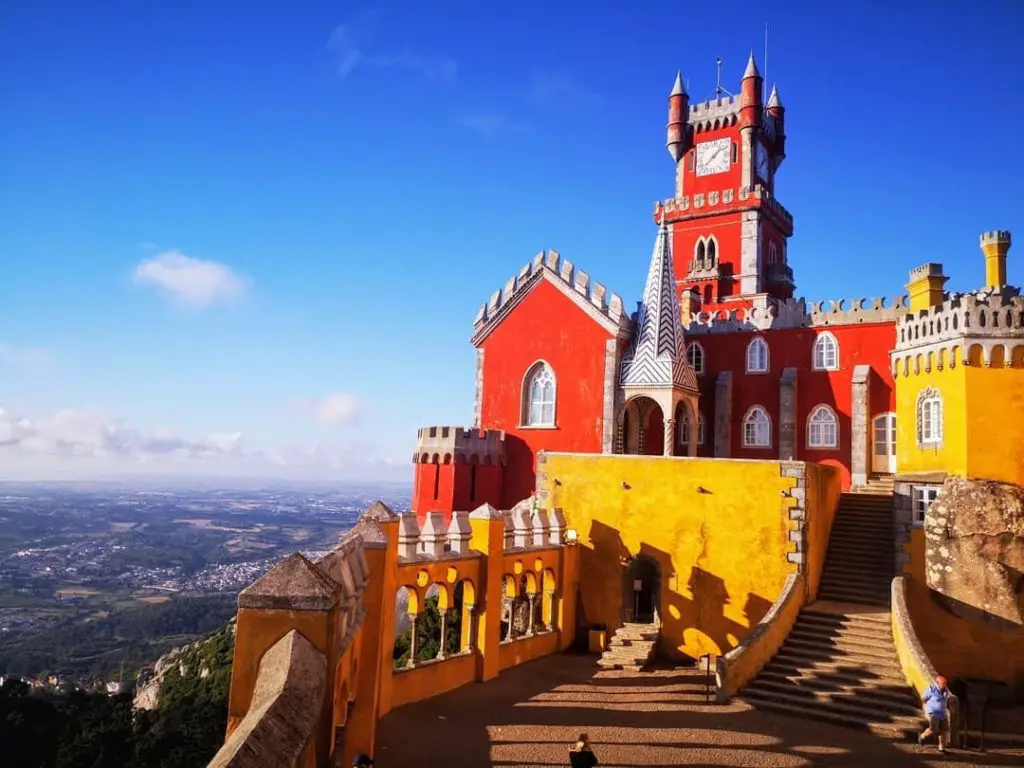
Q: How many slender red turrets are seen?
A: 3